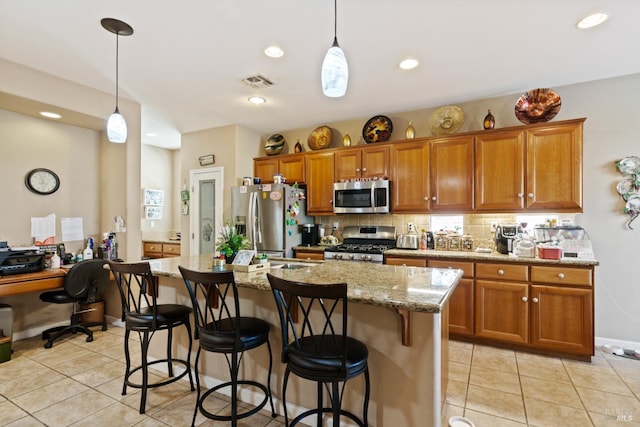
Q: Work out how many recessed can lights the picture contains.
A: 6